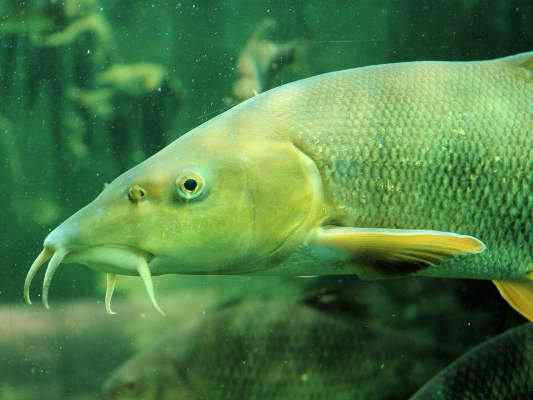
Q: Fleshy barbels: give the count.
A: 4